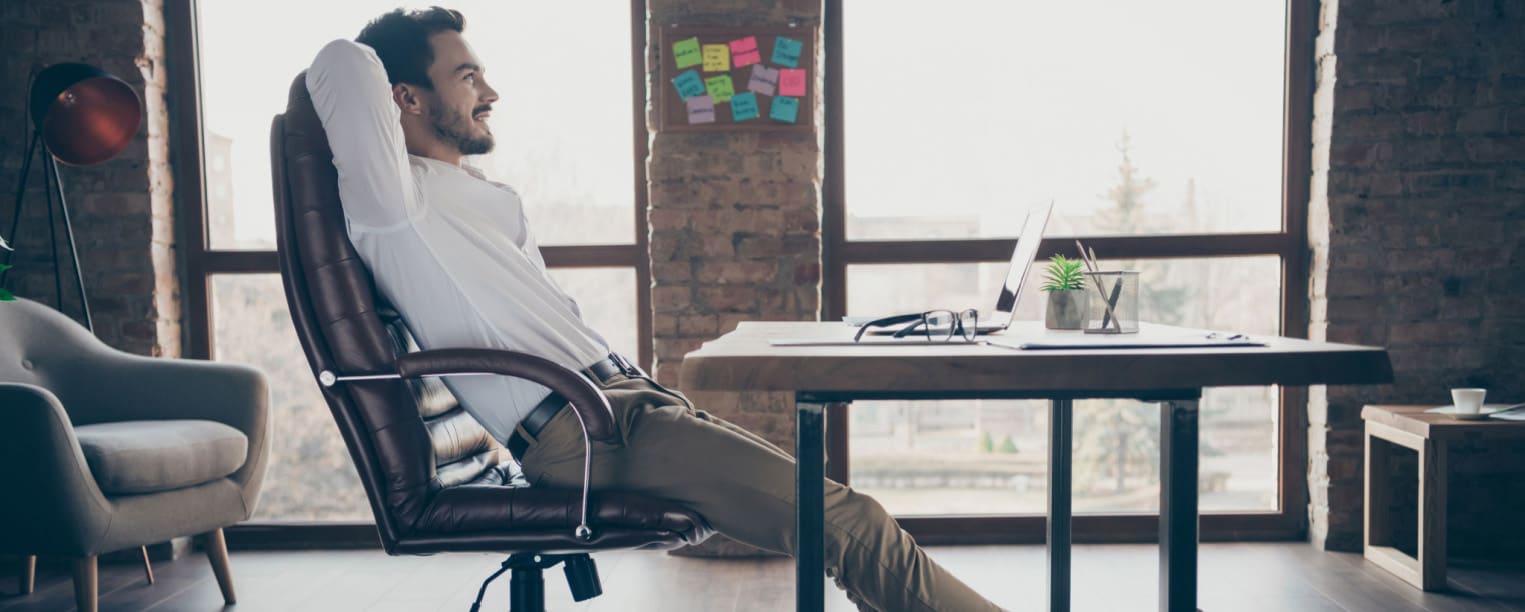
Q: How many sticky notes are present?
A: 11